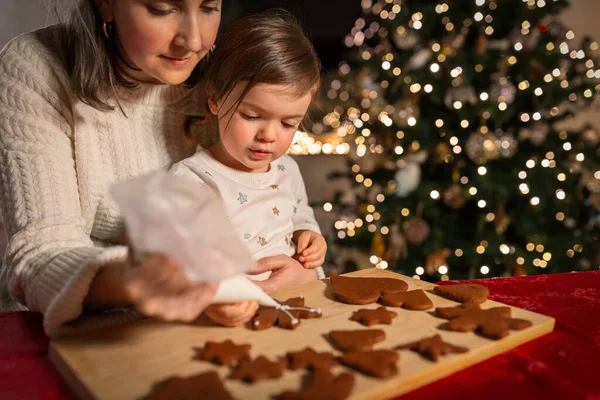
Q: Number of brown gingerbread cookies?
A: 14